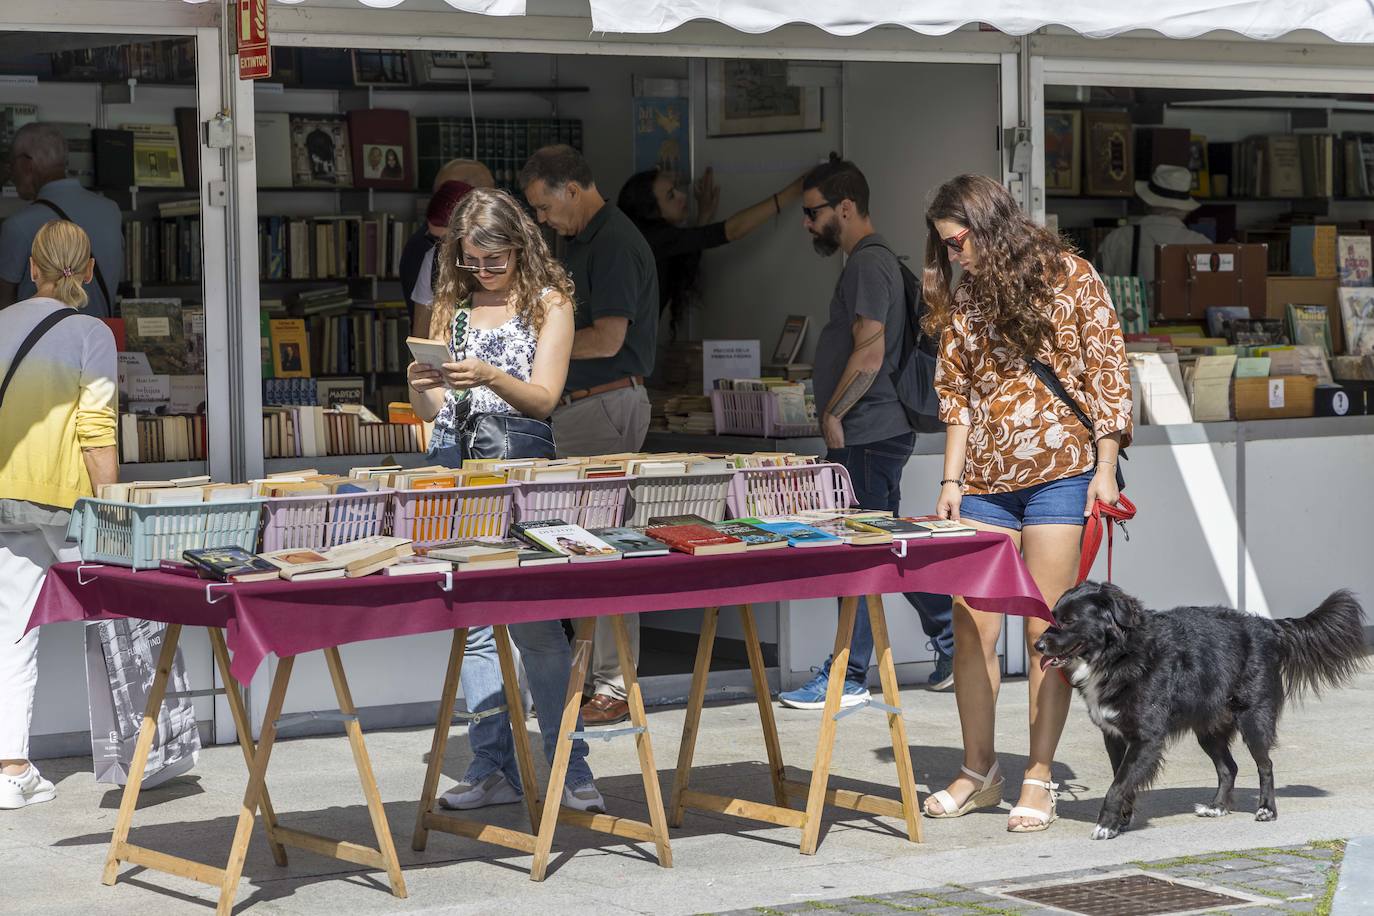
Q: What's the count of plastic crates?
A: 7